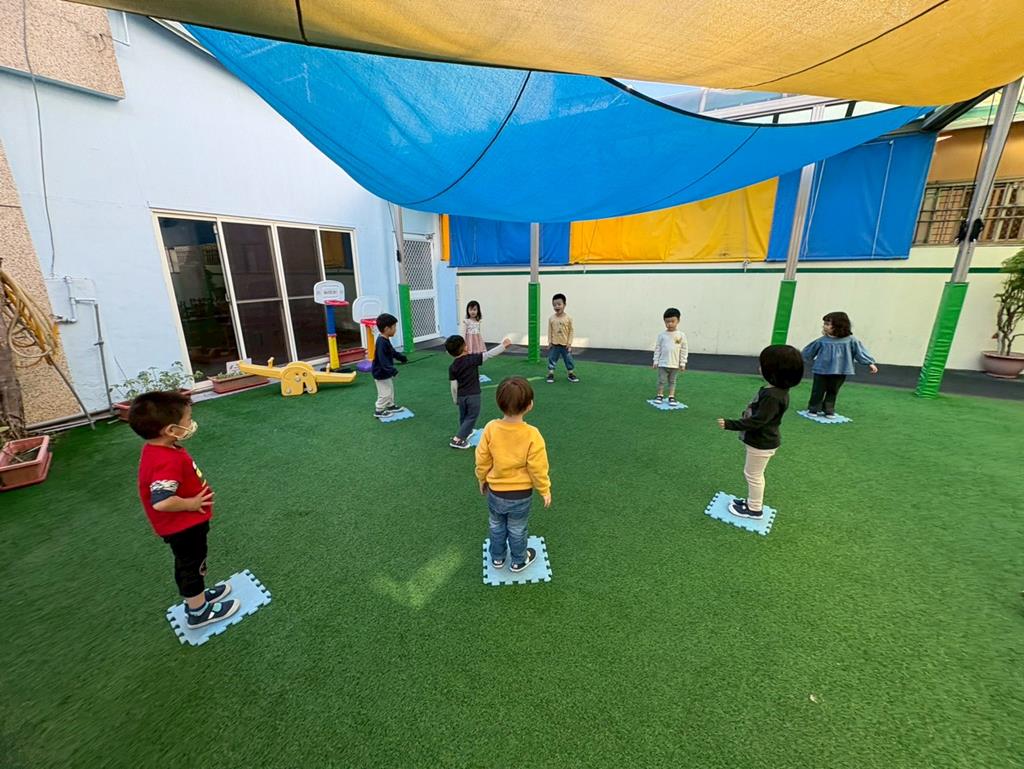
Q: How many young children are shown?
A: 9